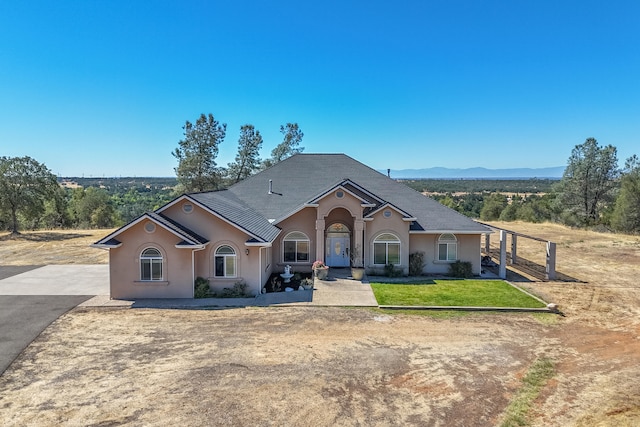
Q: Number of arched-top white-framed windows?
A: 5